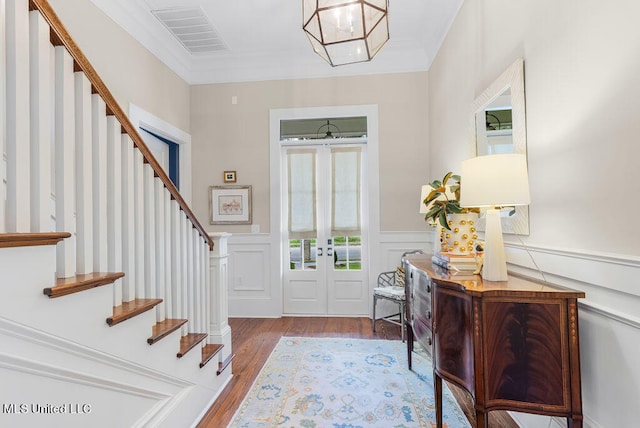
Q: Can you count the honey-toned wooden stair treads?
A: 7